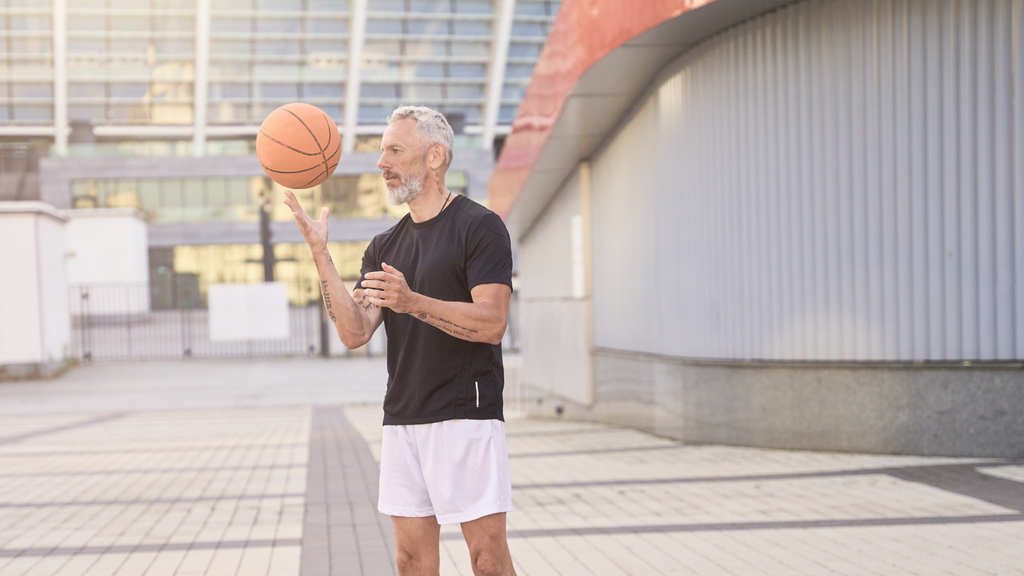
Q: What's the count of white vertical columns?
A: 4